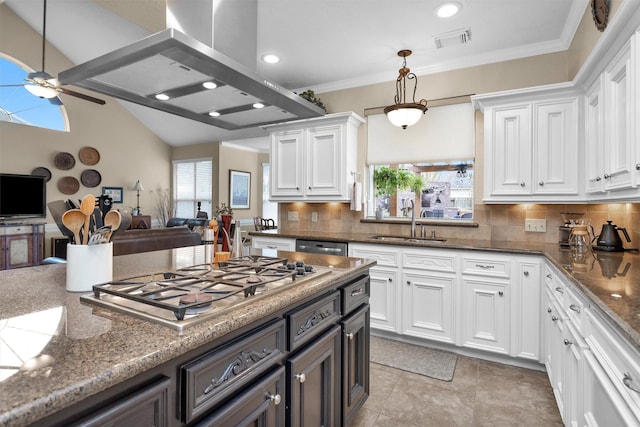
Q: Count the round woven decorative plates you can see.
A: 5